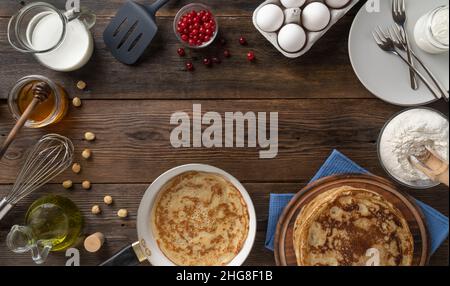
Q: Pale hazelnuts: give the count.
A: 10